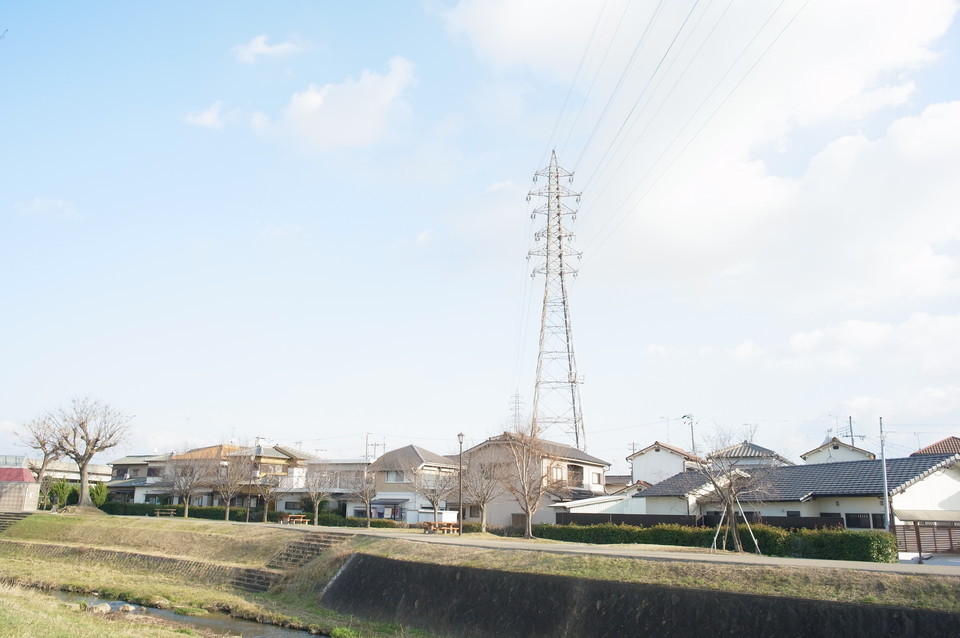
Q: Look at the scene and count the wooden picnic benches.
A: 3